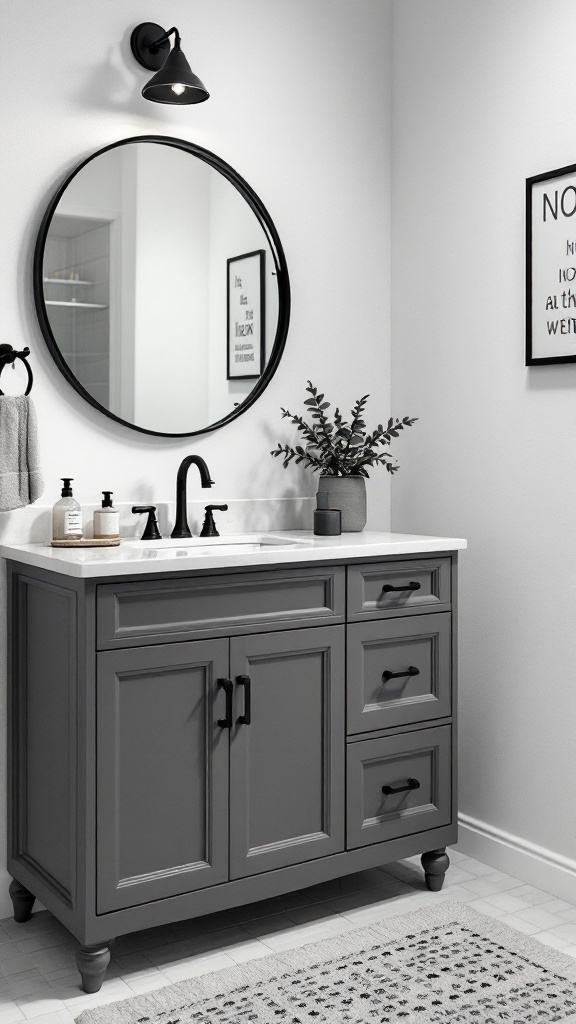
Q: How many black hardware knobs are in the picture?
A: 5